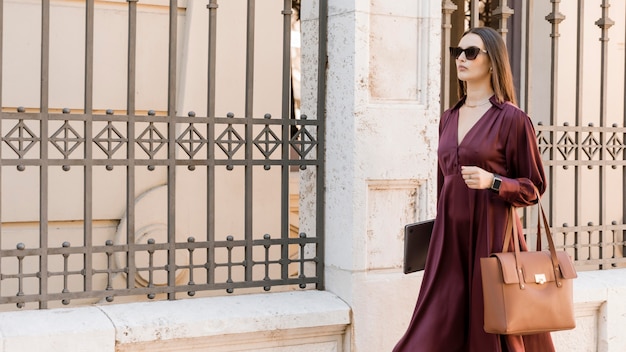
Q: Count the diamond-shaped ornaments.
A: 12